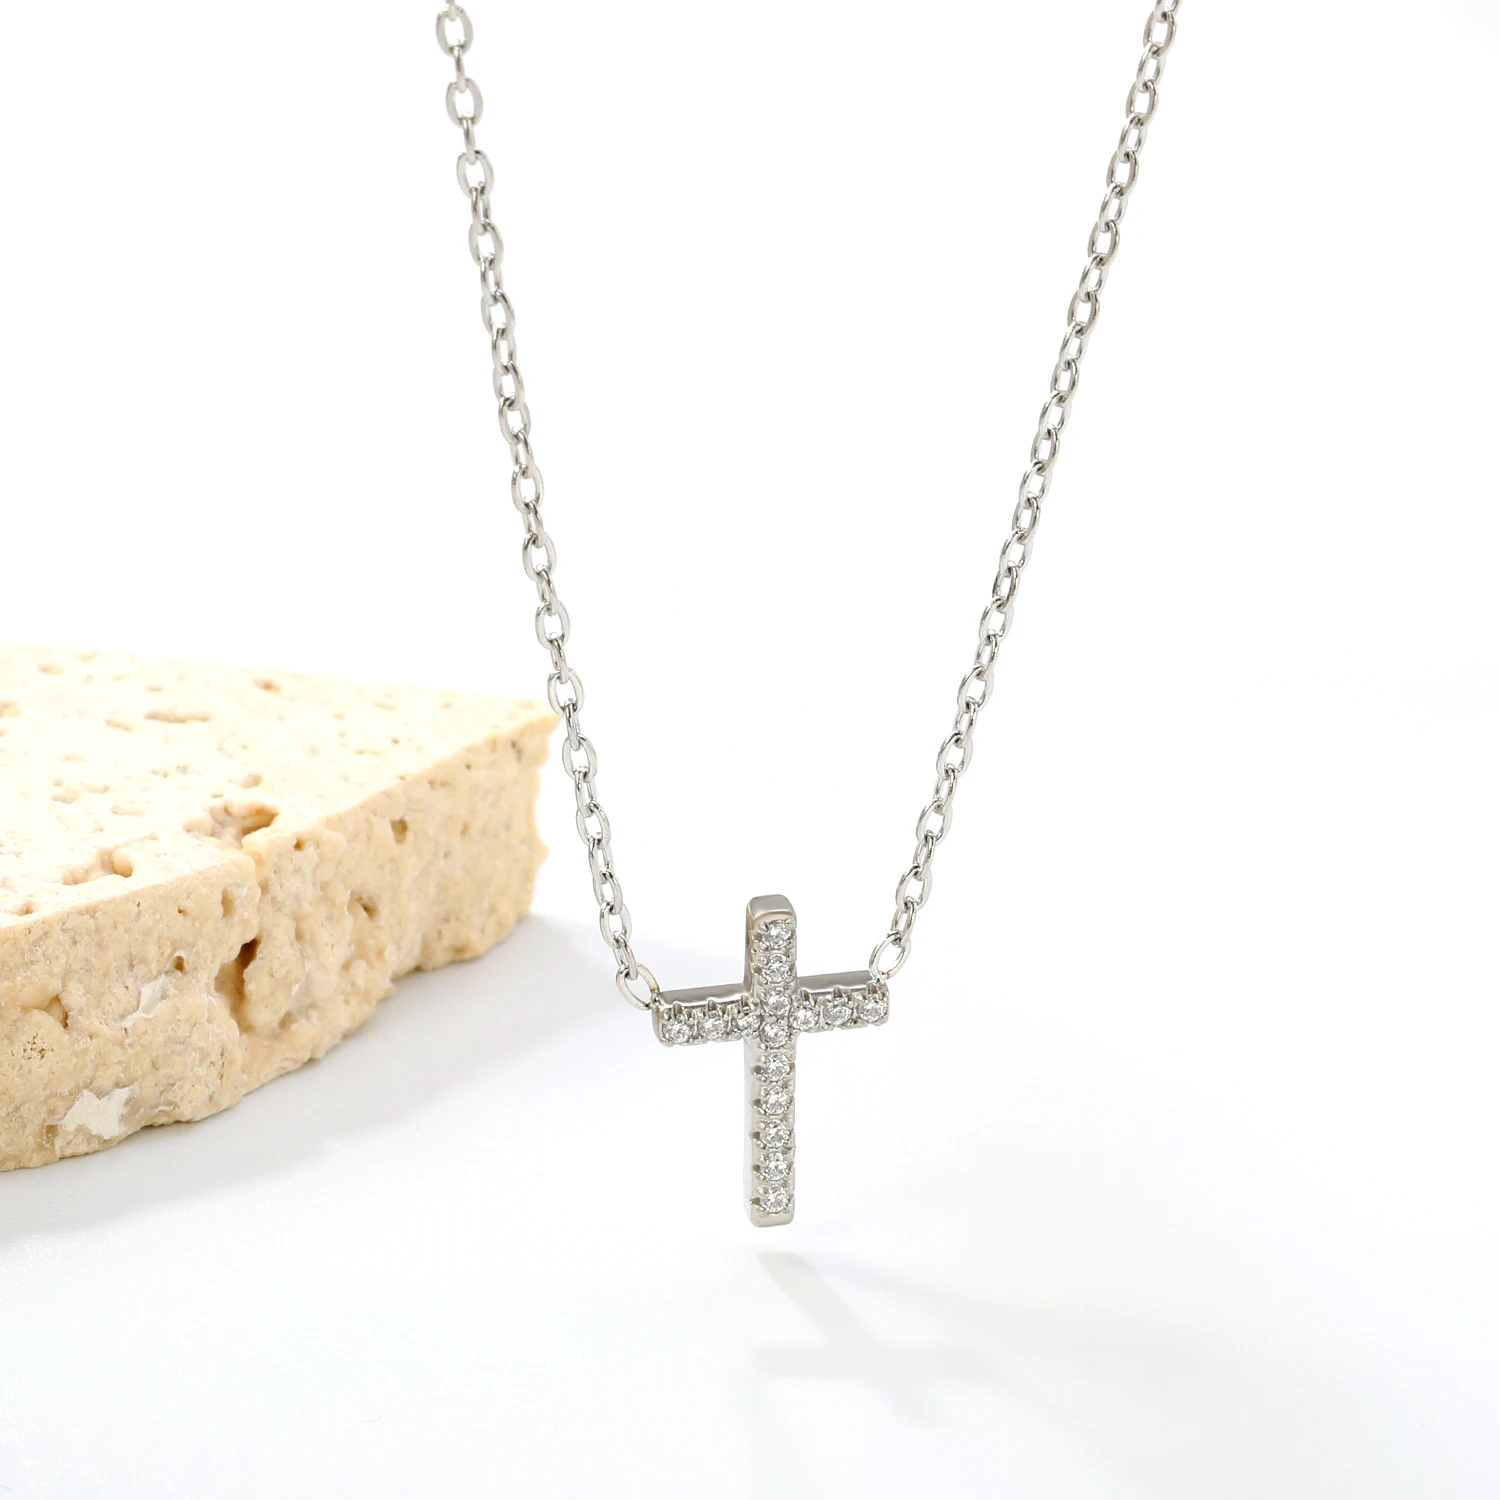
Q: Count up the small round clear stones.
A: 15